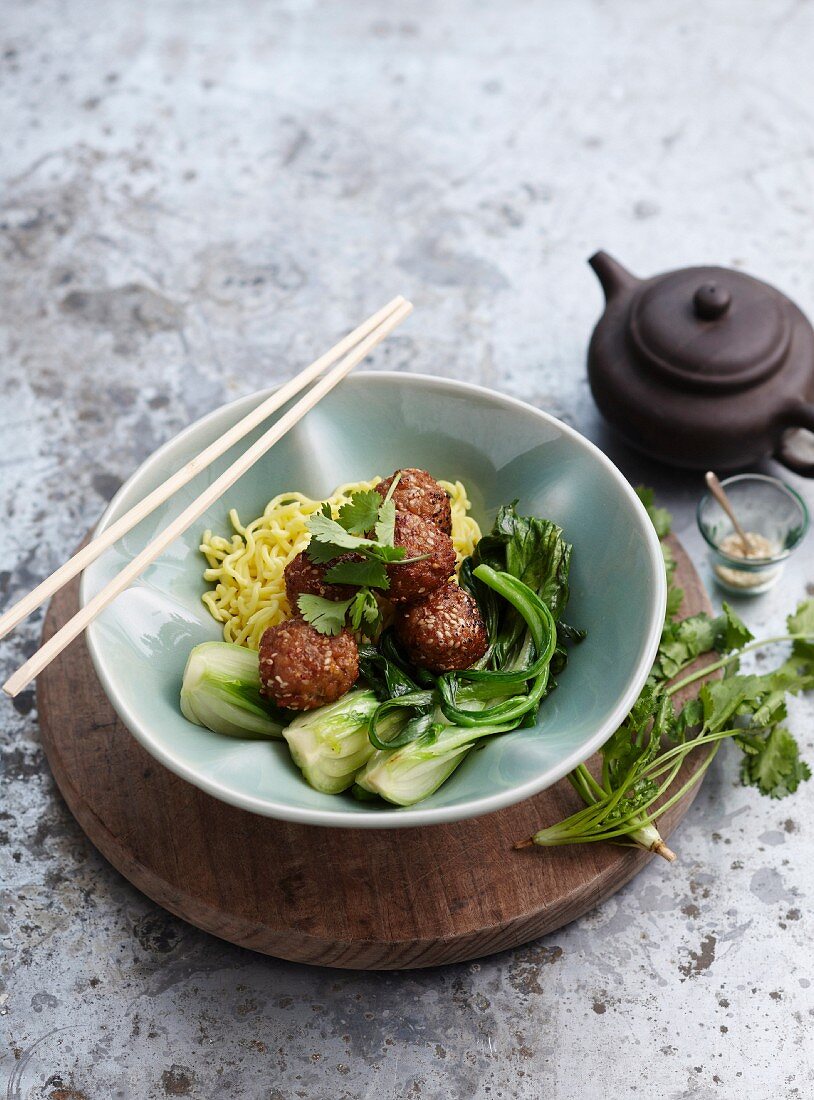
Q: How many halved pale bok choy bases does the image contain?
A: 3